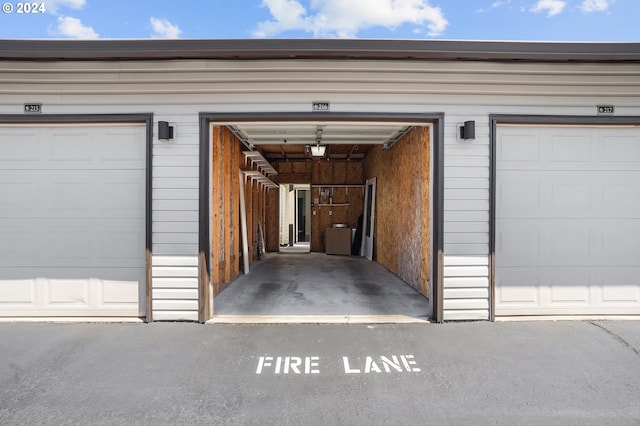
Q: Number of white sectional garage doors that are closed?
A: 2